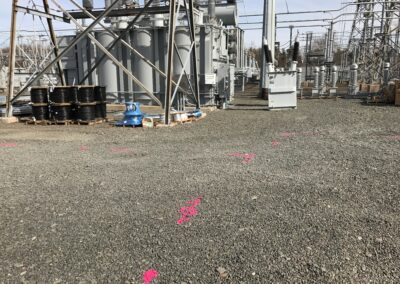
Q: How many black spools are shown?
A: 8